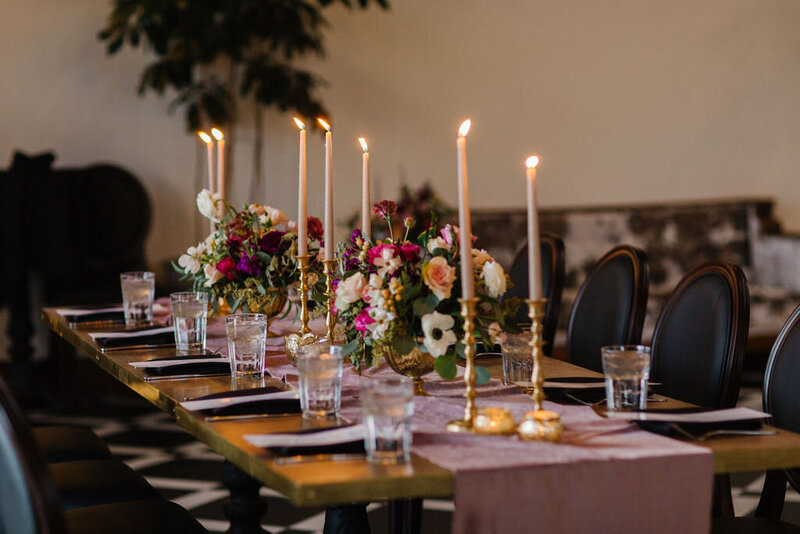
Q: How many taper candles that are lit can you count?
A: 7